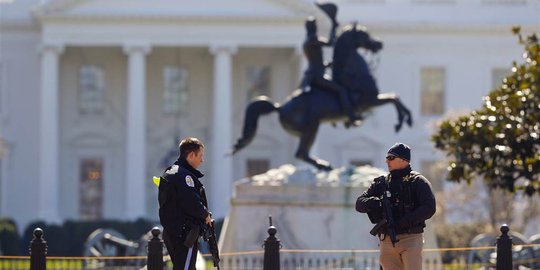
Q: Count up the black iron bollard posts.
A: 4